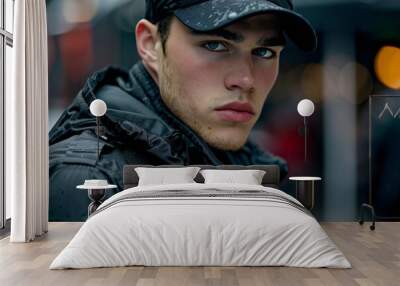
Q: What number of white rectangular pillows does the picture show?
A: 2